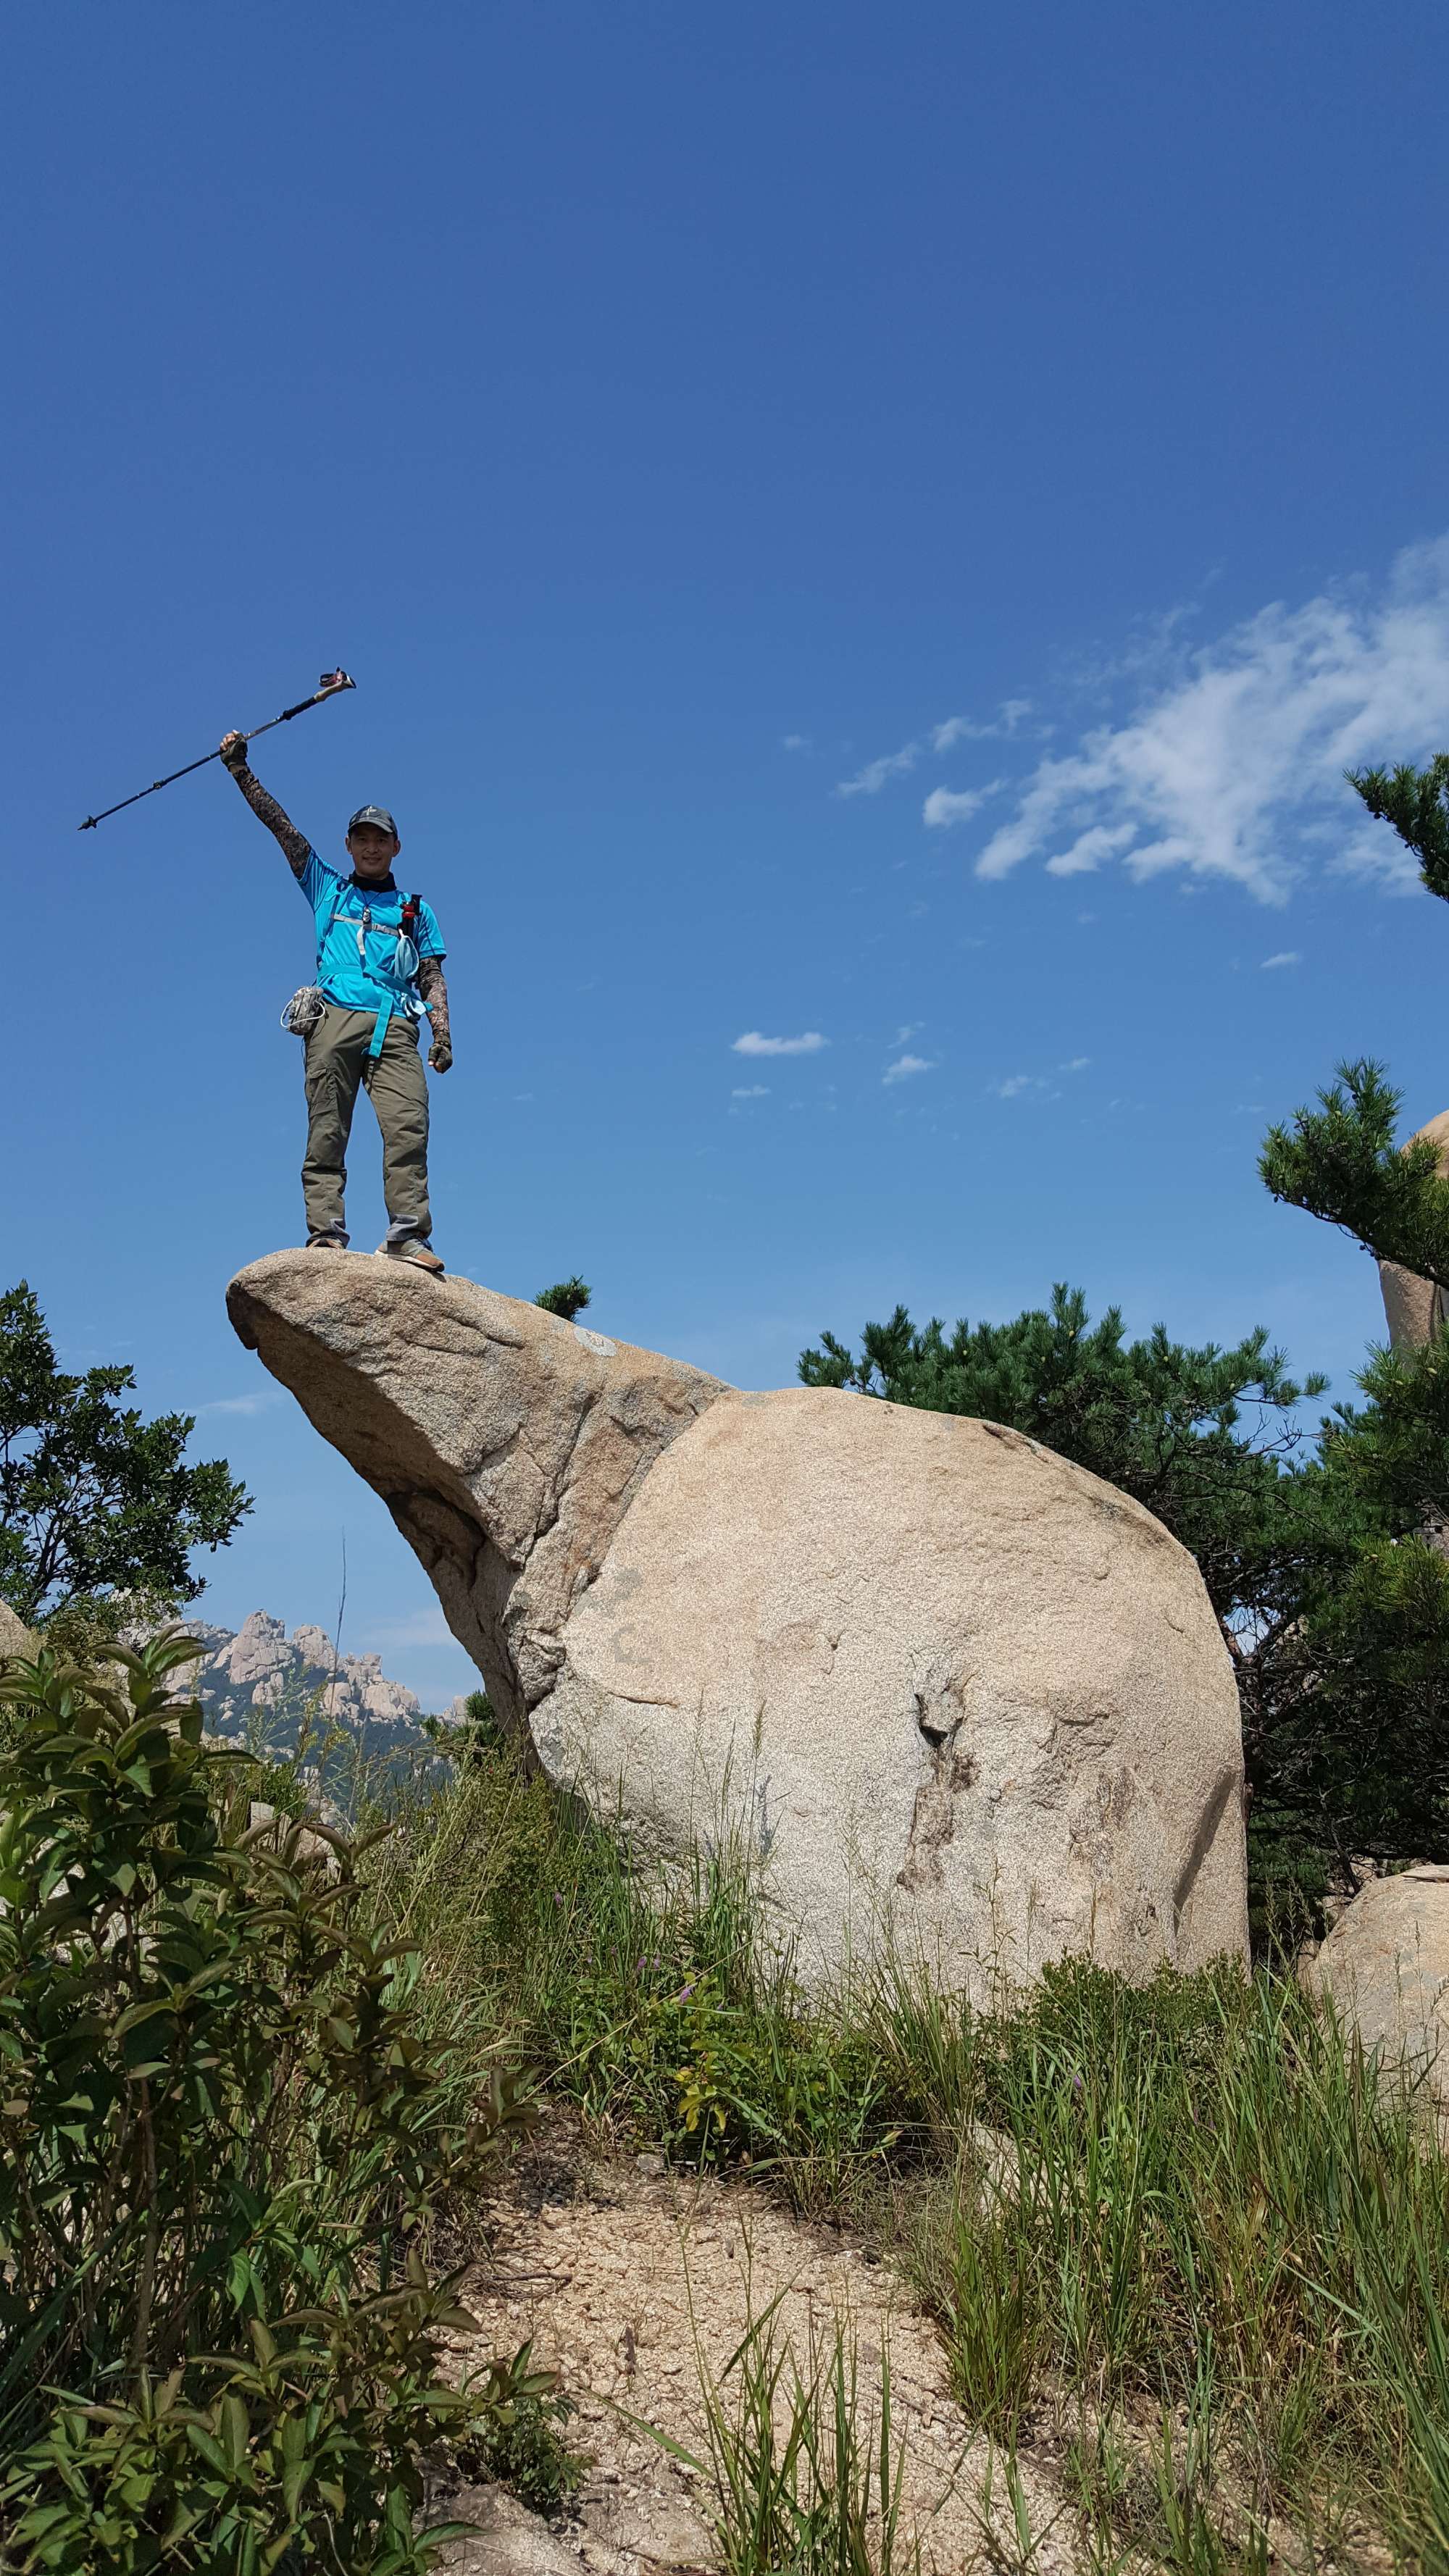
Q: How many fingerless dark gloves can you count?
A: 2